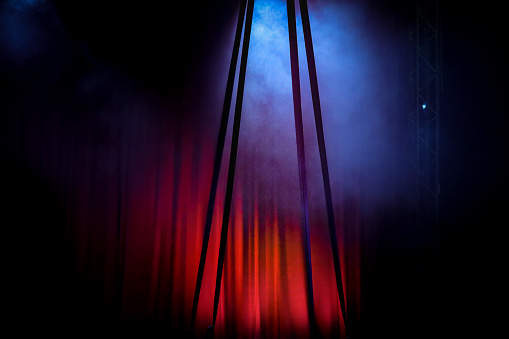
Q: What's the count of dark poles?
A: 4